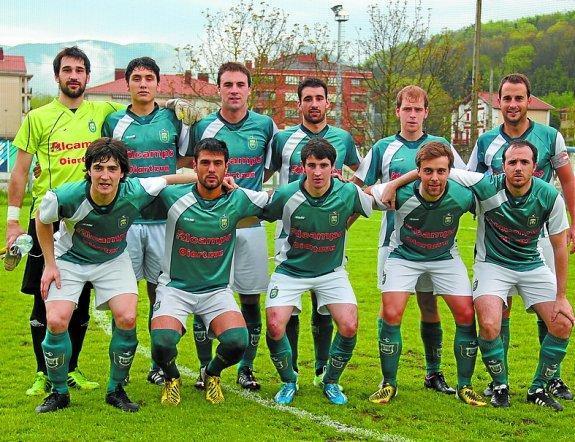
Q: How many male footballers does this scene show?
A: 11